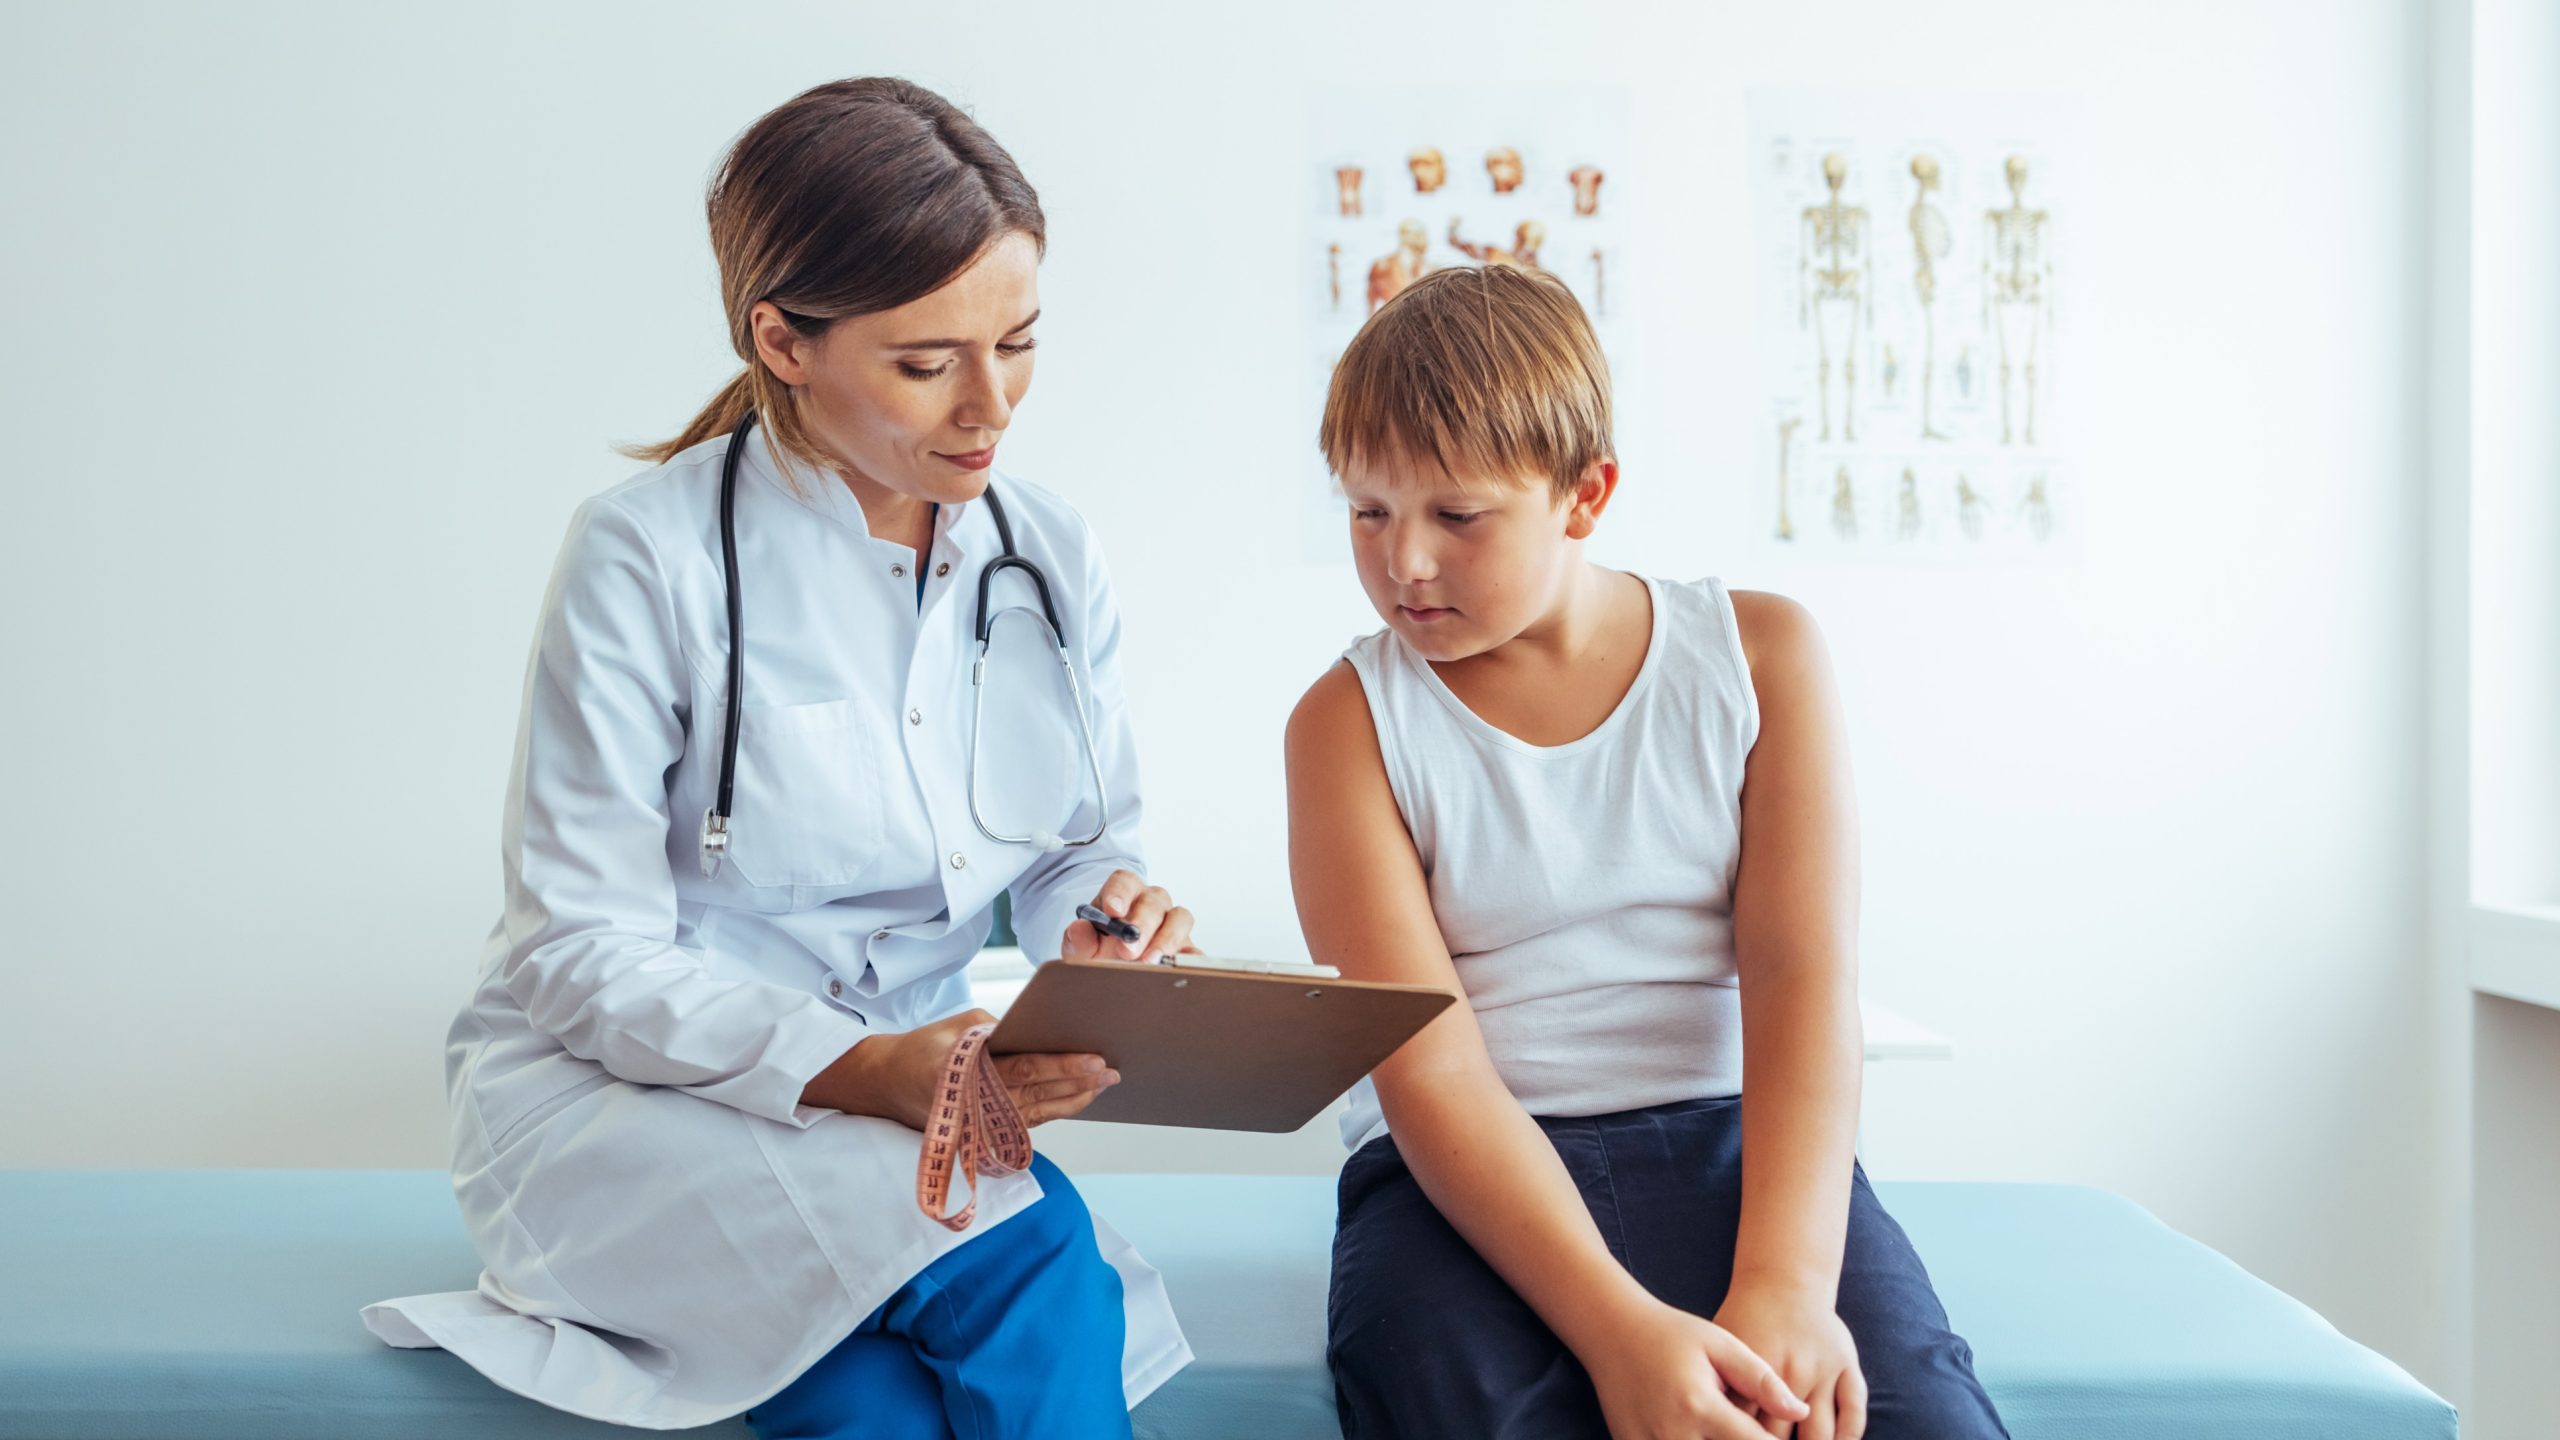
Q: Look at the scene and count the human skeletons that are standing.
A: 3